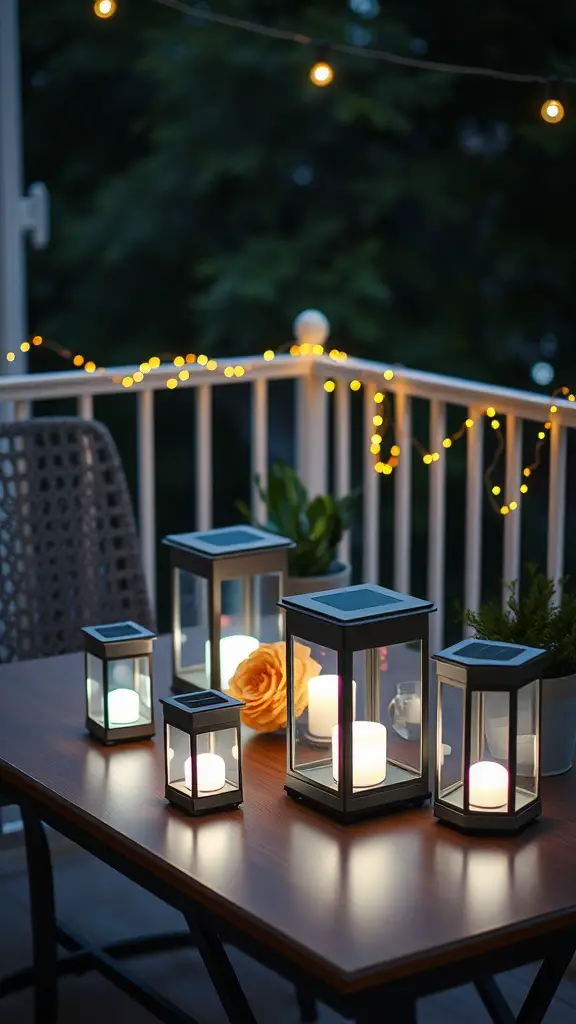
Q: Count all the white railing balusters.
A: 12